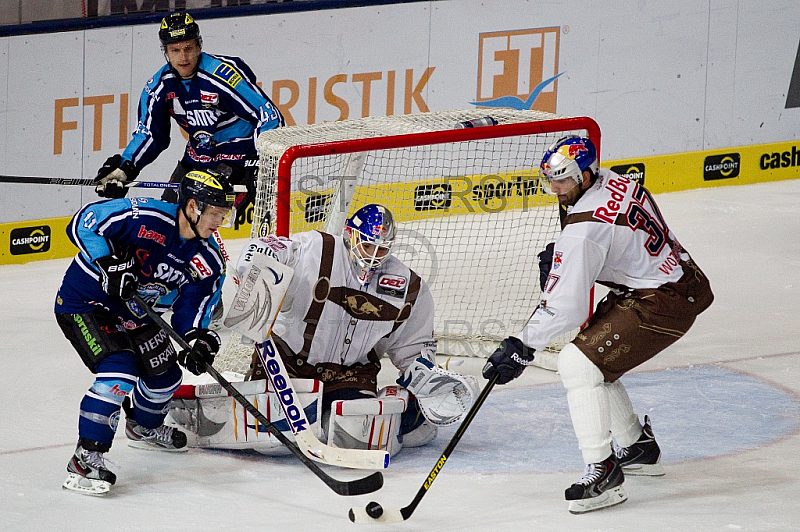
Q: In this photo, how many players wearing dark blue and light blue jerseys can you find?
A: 2